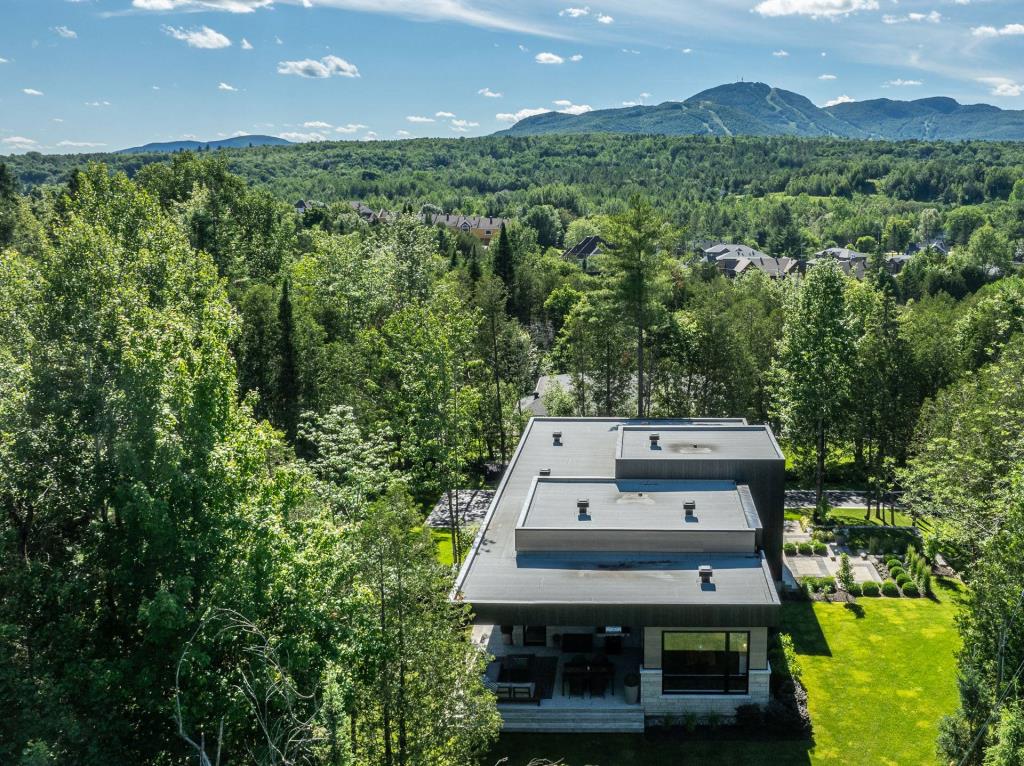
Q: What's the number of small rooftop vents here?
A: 6